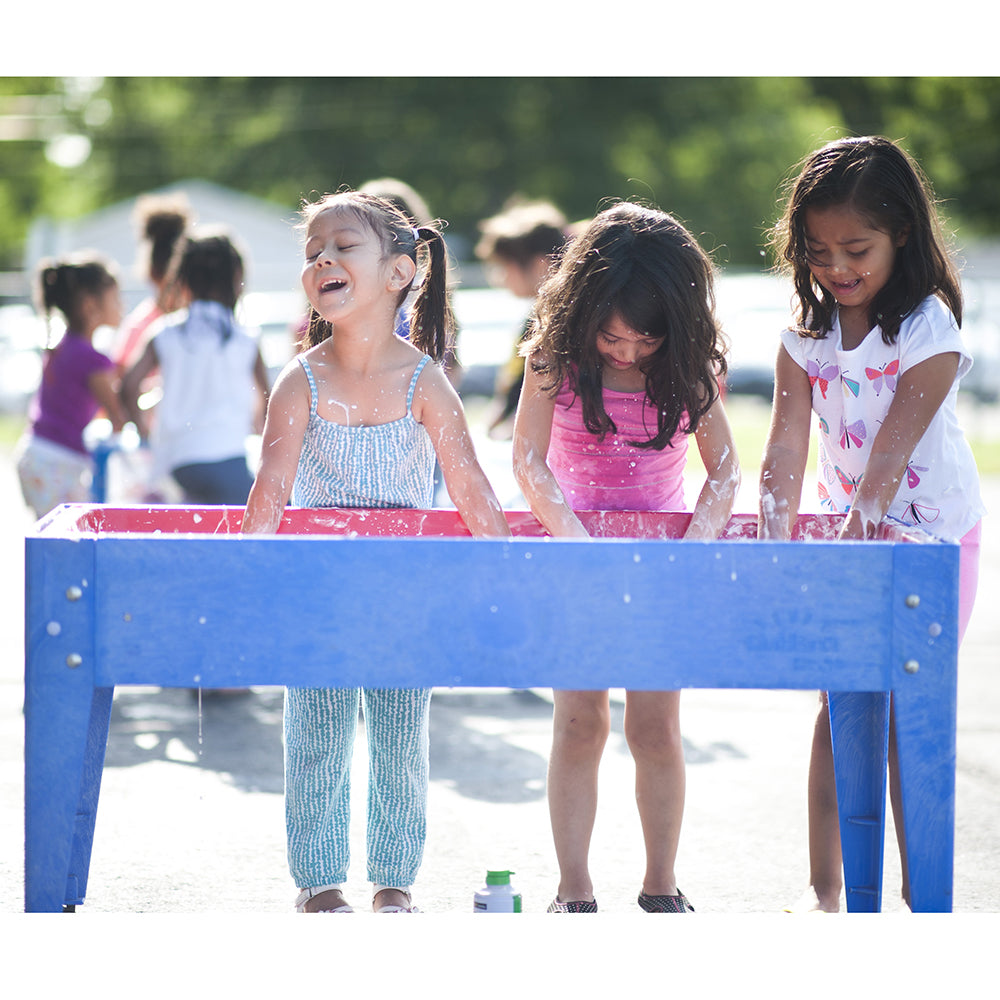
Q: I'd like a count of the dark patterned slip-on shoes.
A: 2